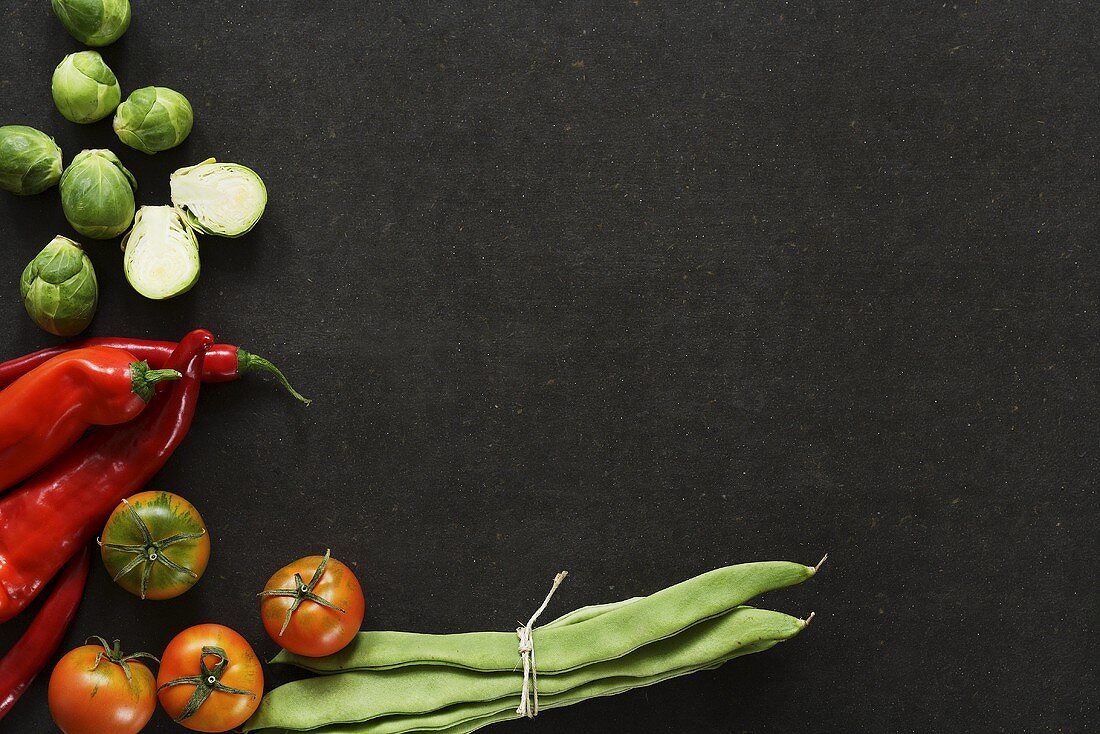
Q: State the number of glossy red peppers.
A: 4